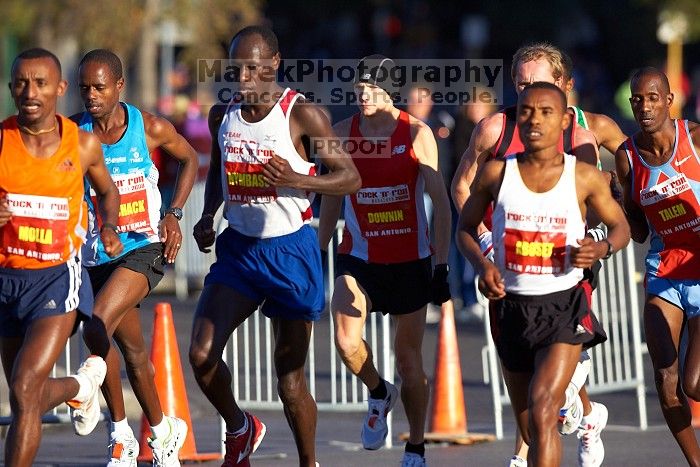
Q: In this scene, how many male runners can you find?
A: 8